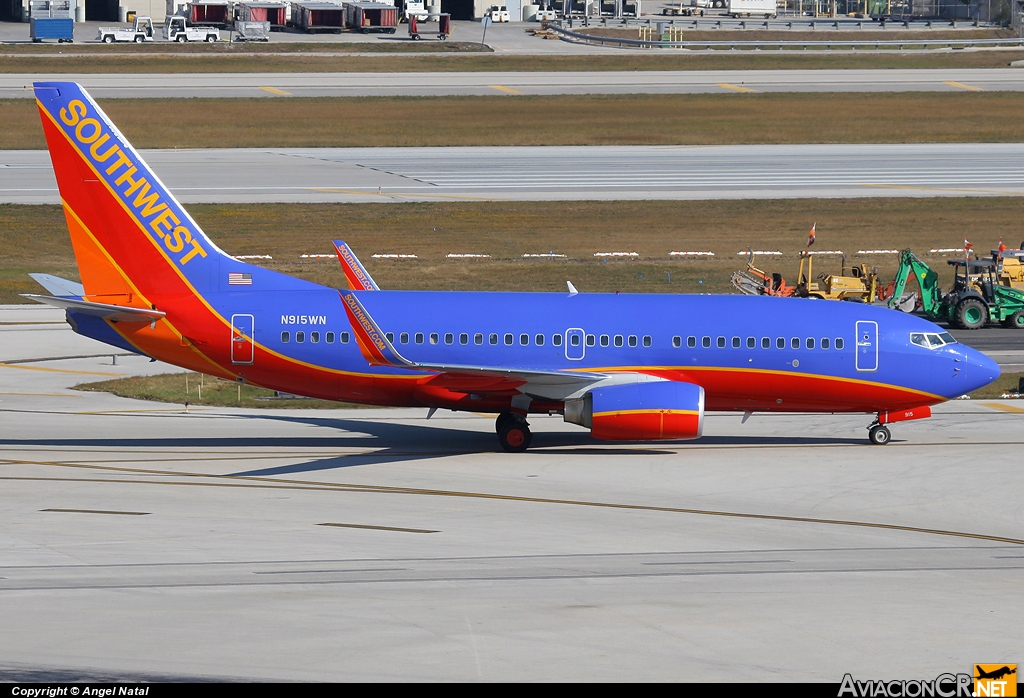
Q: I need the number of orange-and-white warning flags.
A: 3